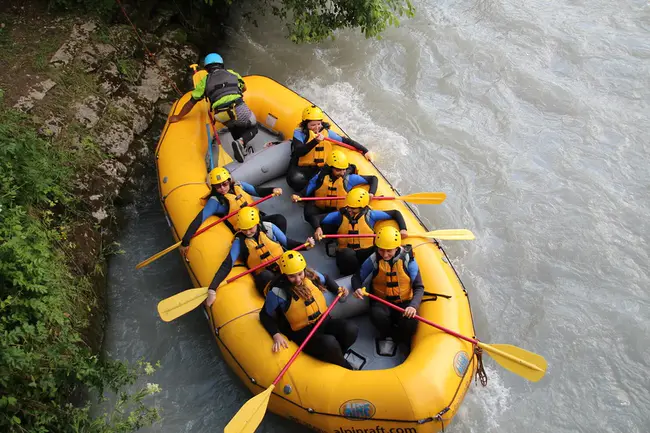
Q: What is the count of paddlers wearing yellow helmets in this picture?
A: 7